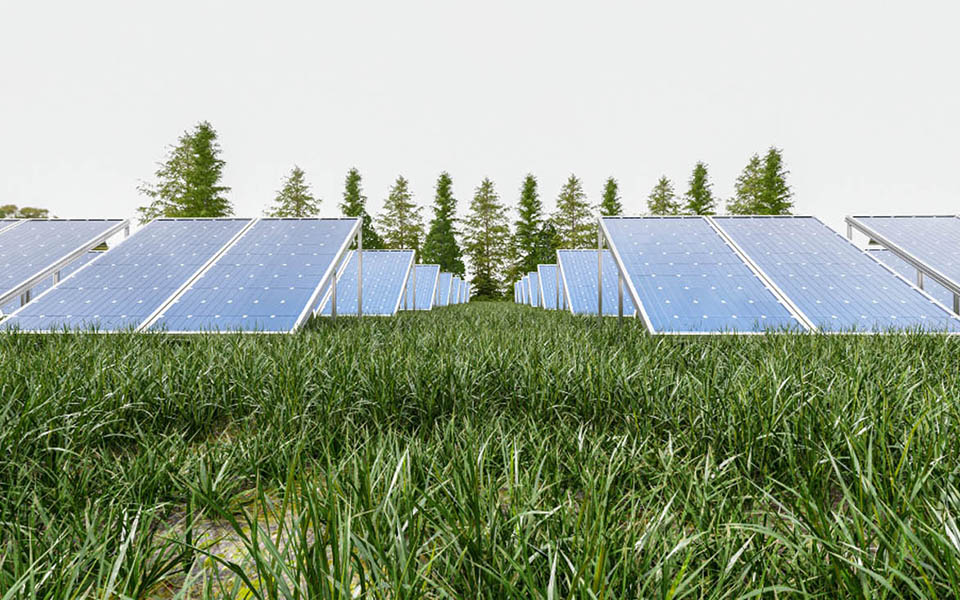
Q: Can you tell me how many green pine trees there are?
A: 14